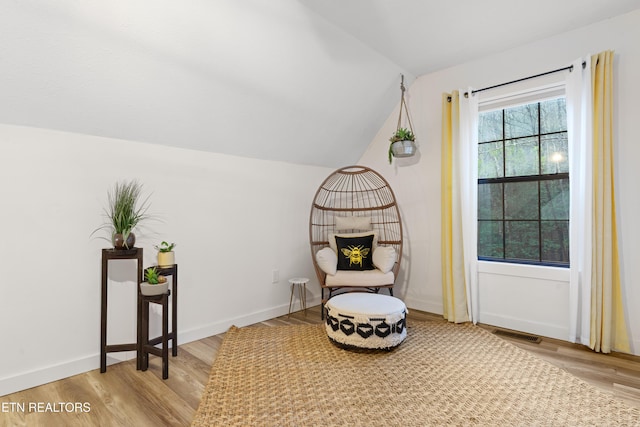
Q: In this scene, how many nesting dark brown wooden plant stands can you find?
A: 3